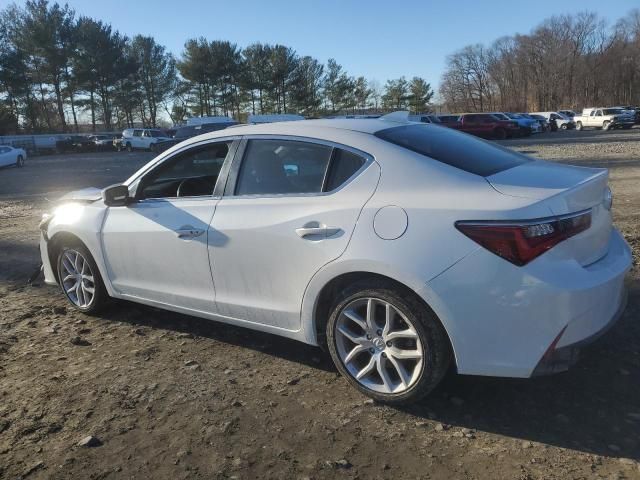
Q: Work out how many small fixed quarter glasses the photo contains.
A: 1